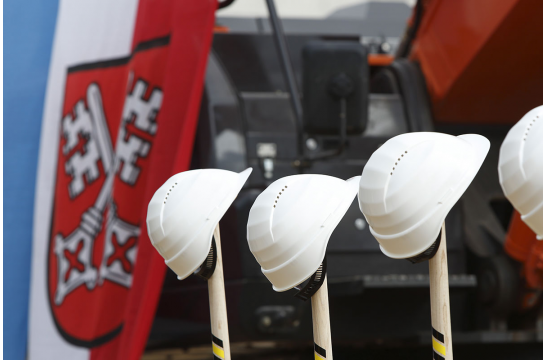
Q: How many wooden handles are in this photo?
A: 3